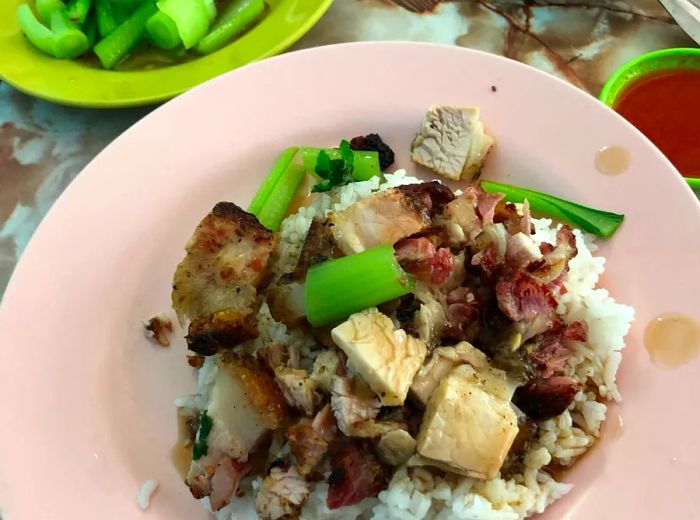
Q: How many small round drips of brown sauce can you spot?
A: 2